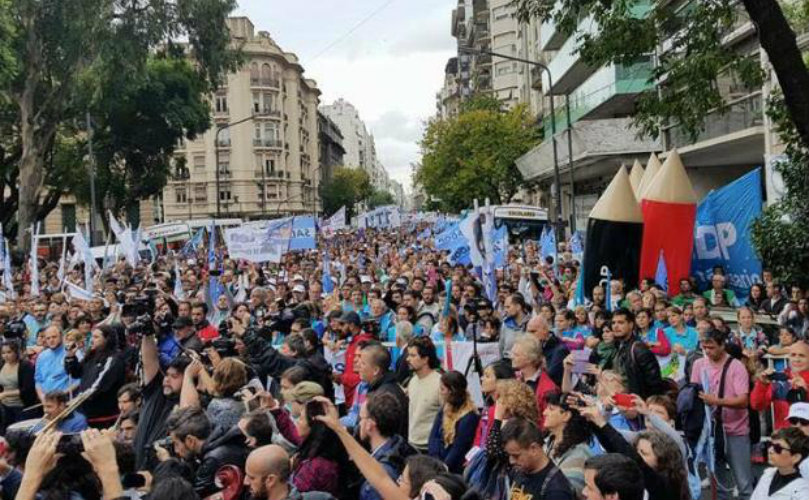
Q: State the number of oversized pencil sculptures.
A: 4